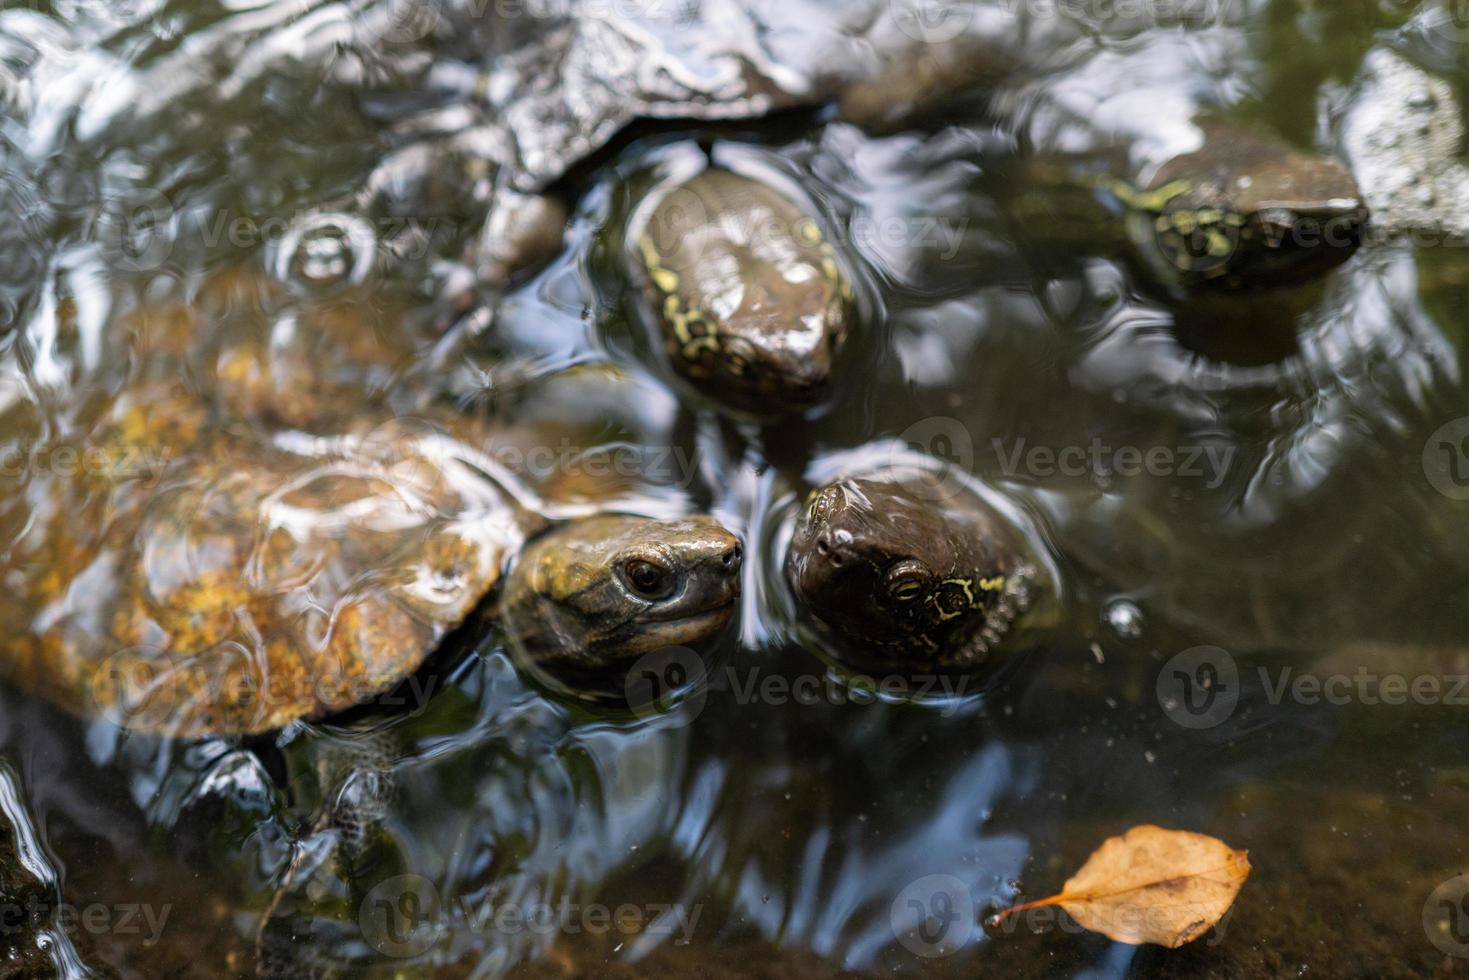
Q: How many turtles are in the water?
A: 4